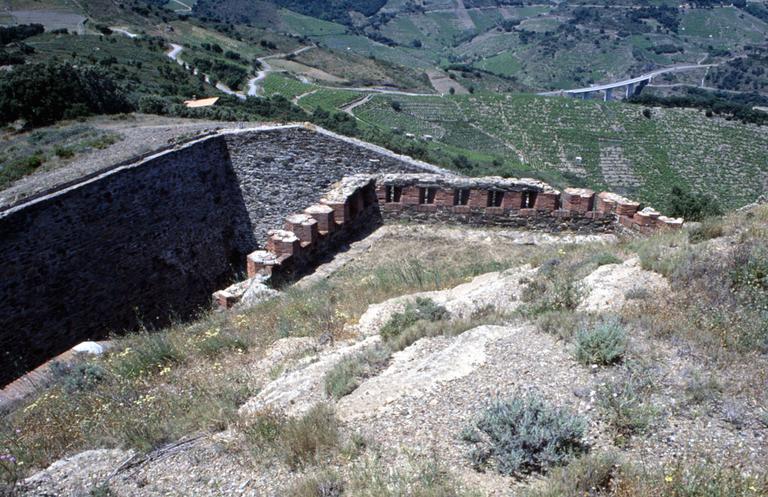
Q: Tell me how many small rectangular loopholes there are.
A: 5